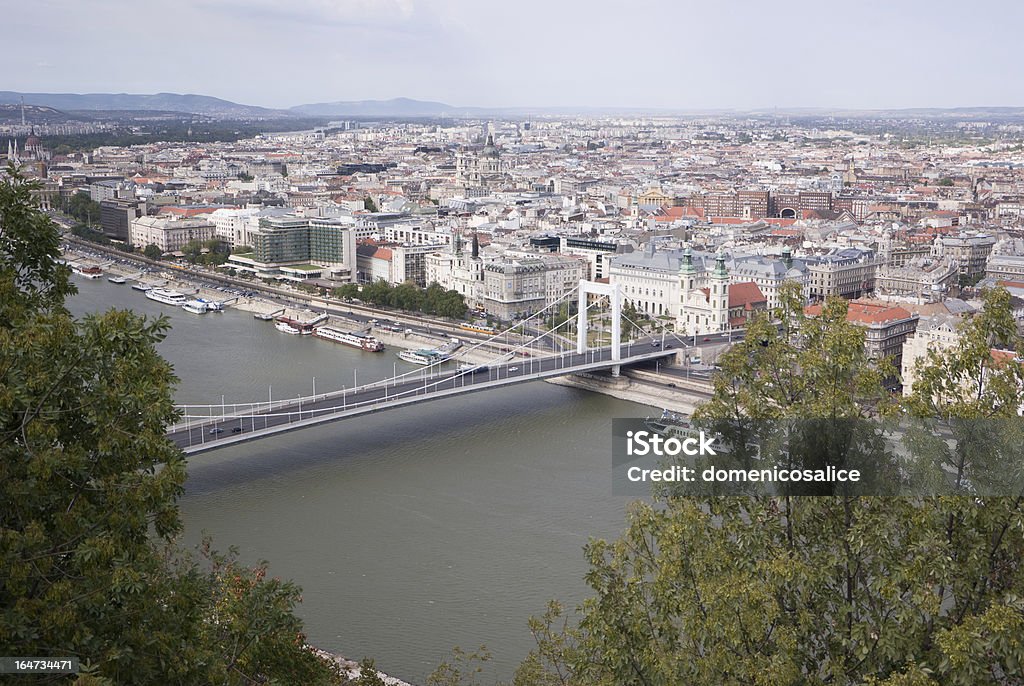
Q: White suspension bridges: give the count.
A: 1